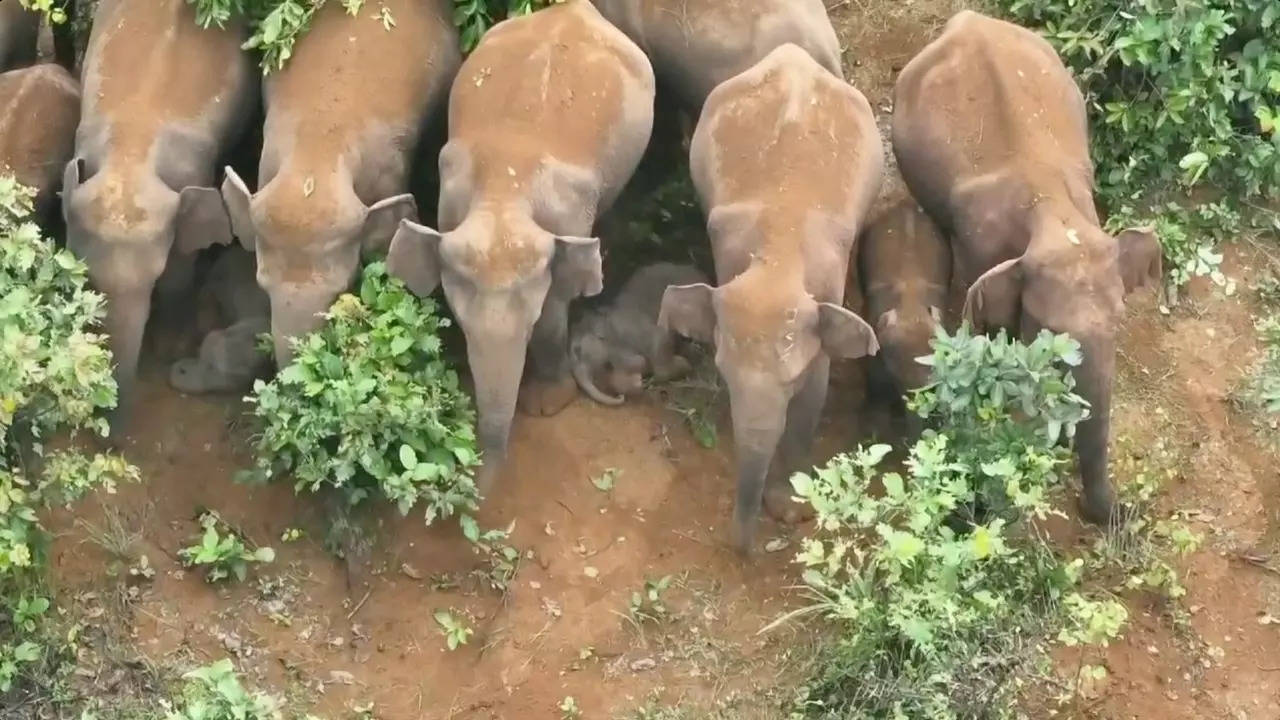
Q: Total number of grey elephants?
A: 2